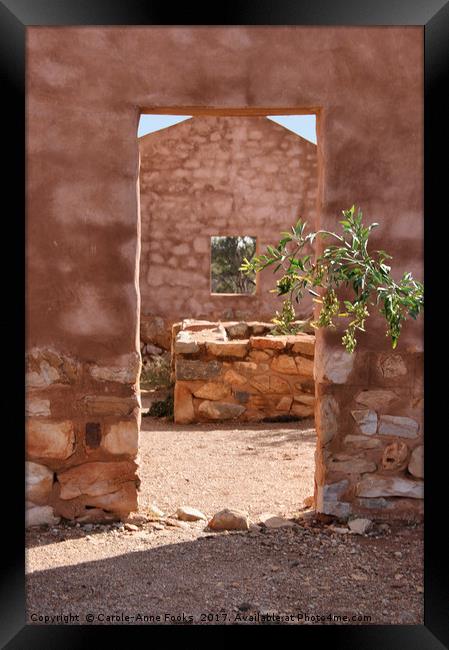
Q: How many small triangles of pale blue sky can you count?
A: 2